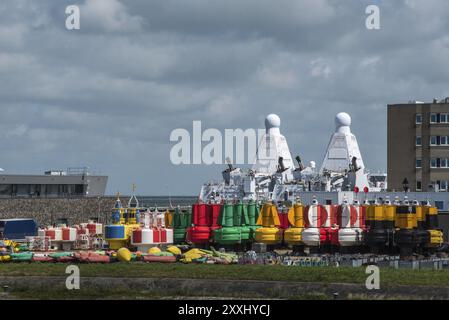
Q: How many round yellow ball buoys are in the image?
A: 3